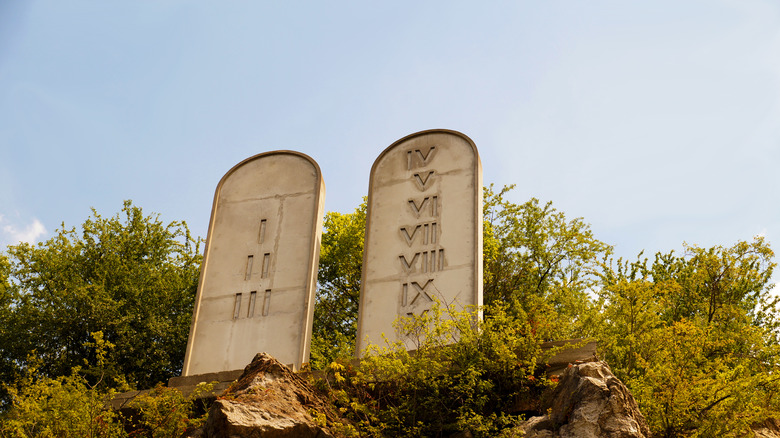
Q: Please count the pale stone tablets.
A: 2